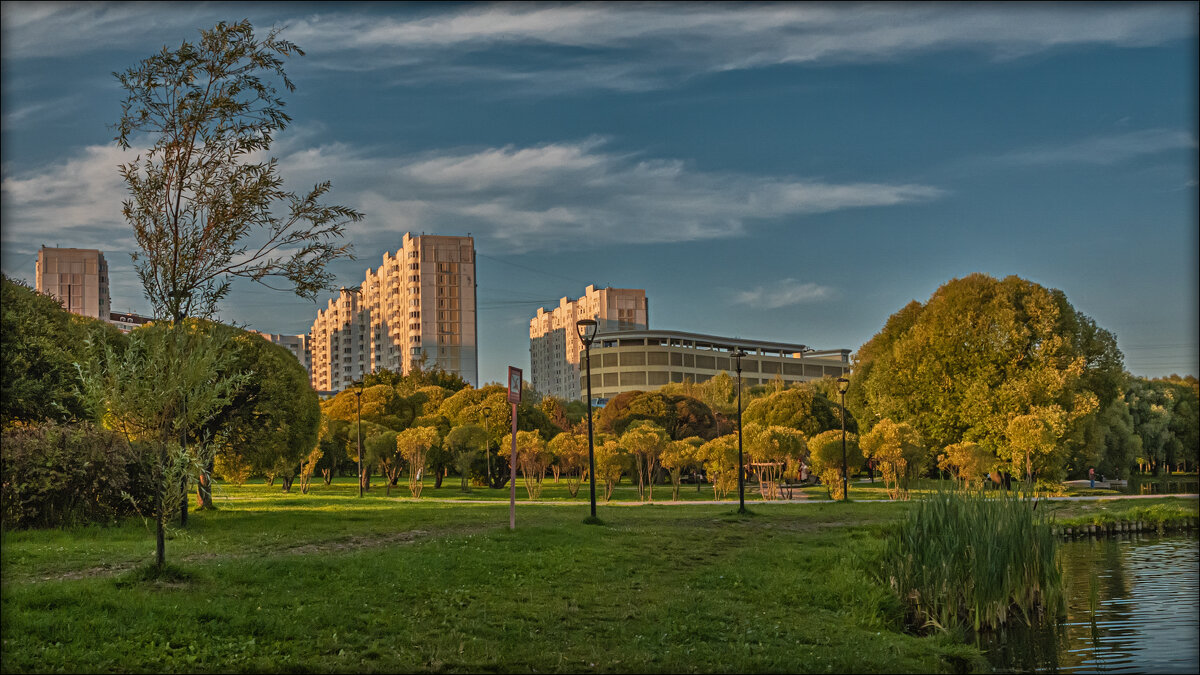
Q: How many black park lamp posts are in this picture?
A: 5